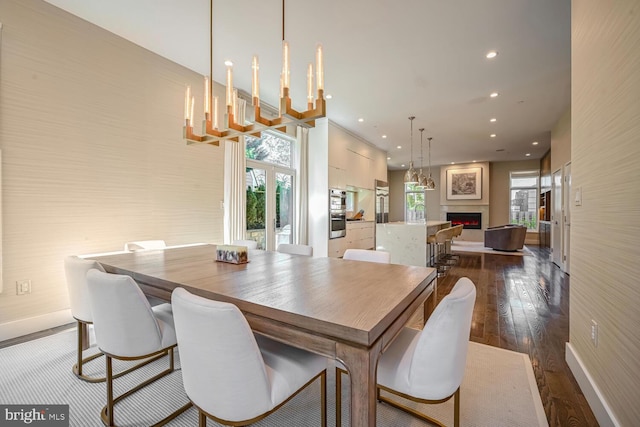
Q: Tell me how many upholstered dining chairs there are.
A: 8